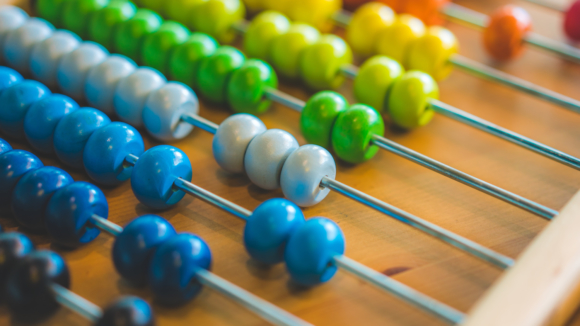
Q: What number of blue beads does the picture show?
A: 14